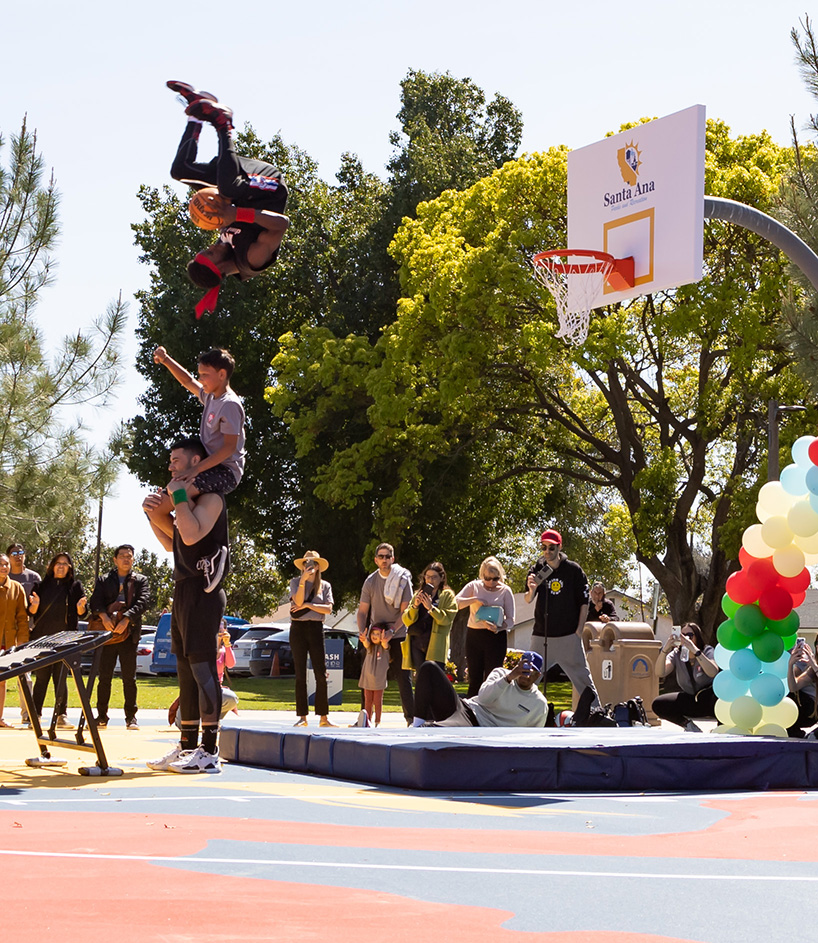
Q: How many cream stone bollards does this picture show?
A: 0